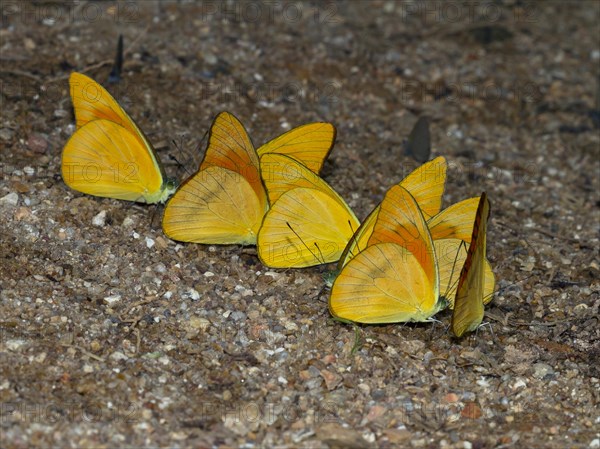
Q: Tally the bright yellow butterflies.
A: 8